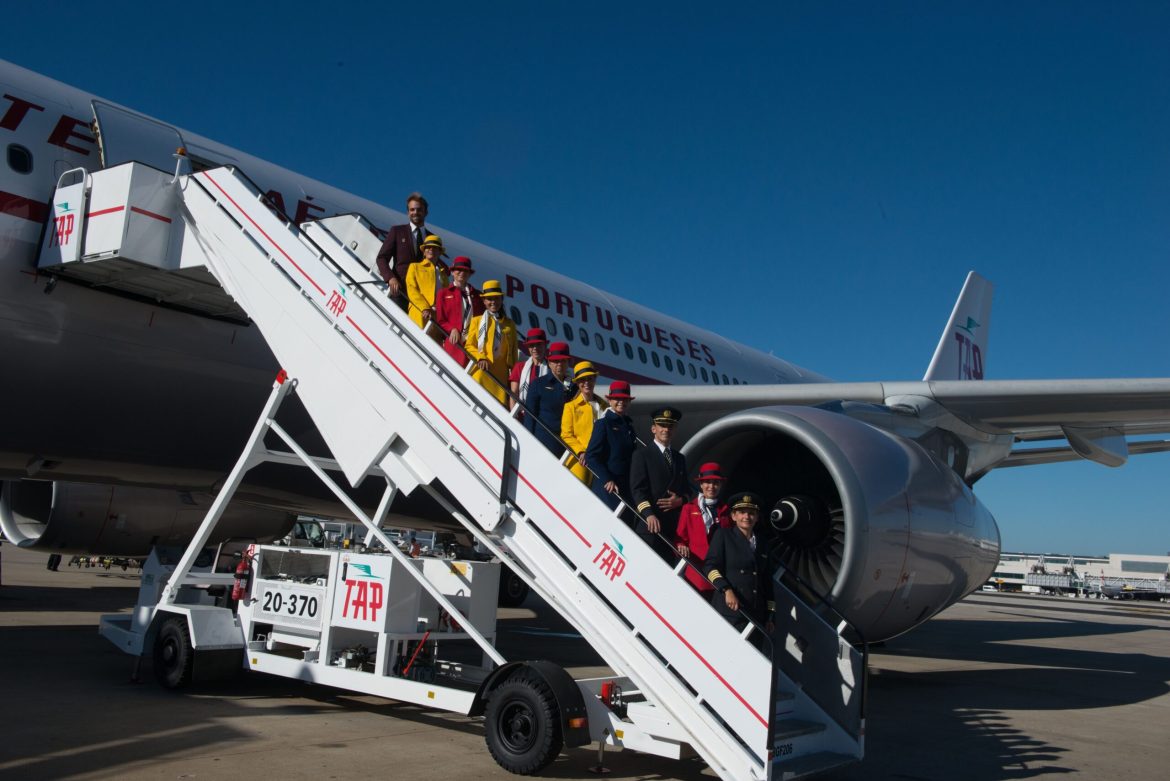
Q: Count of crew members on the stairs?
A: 11